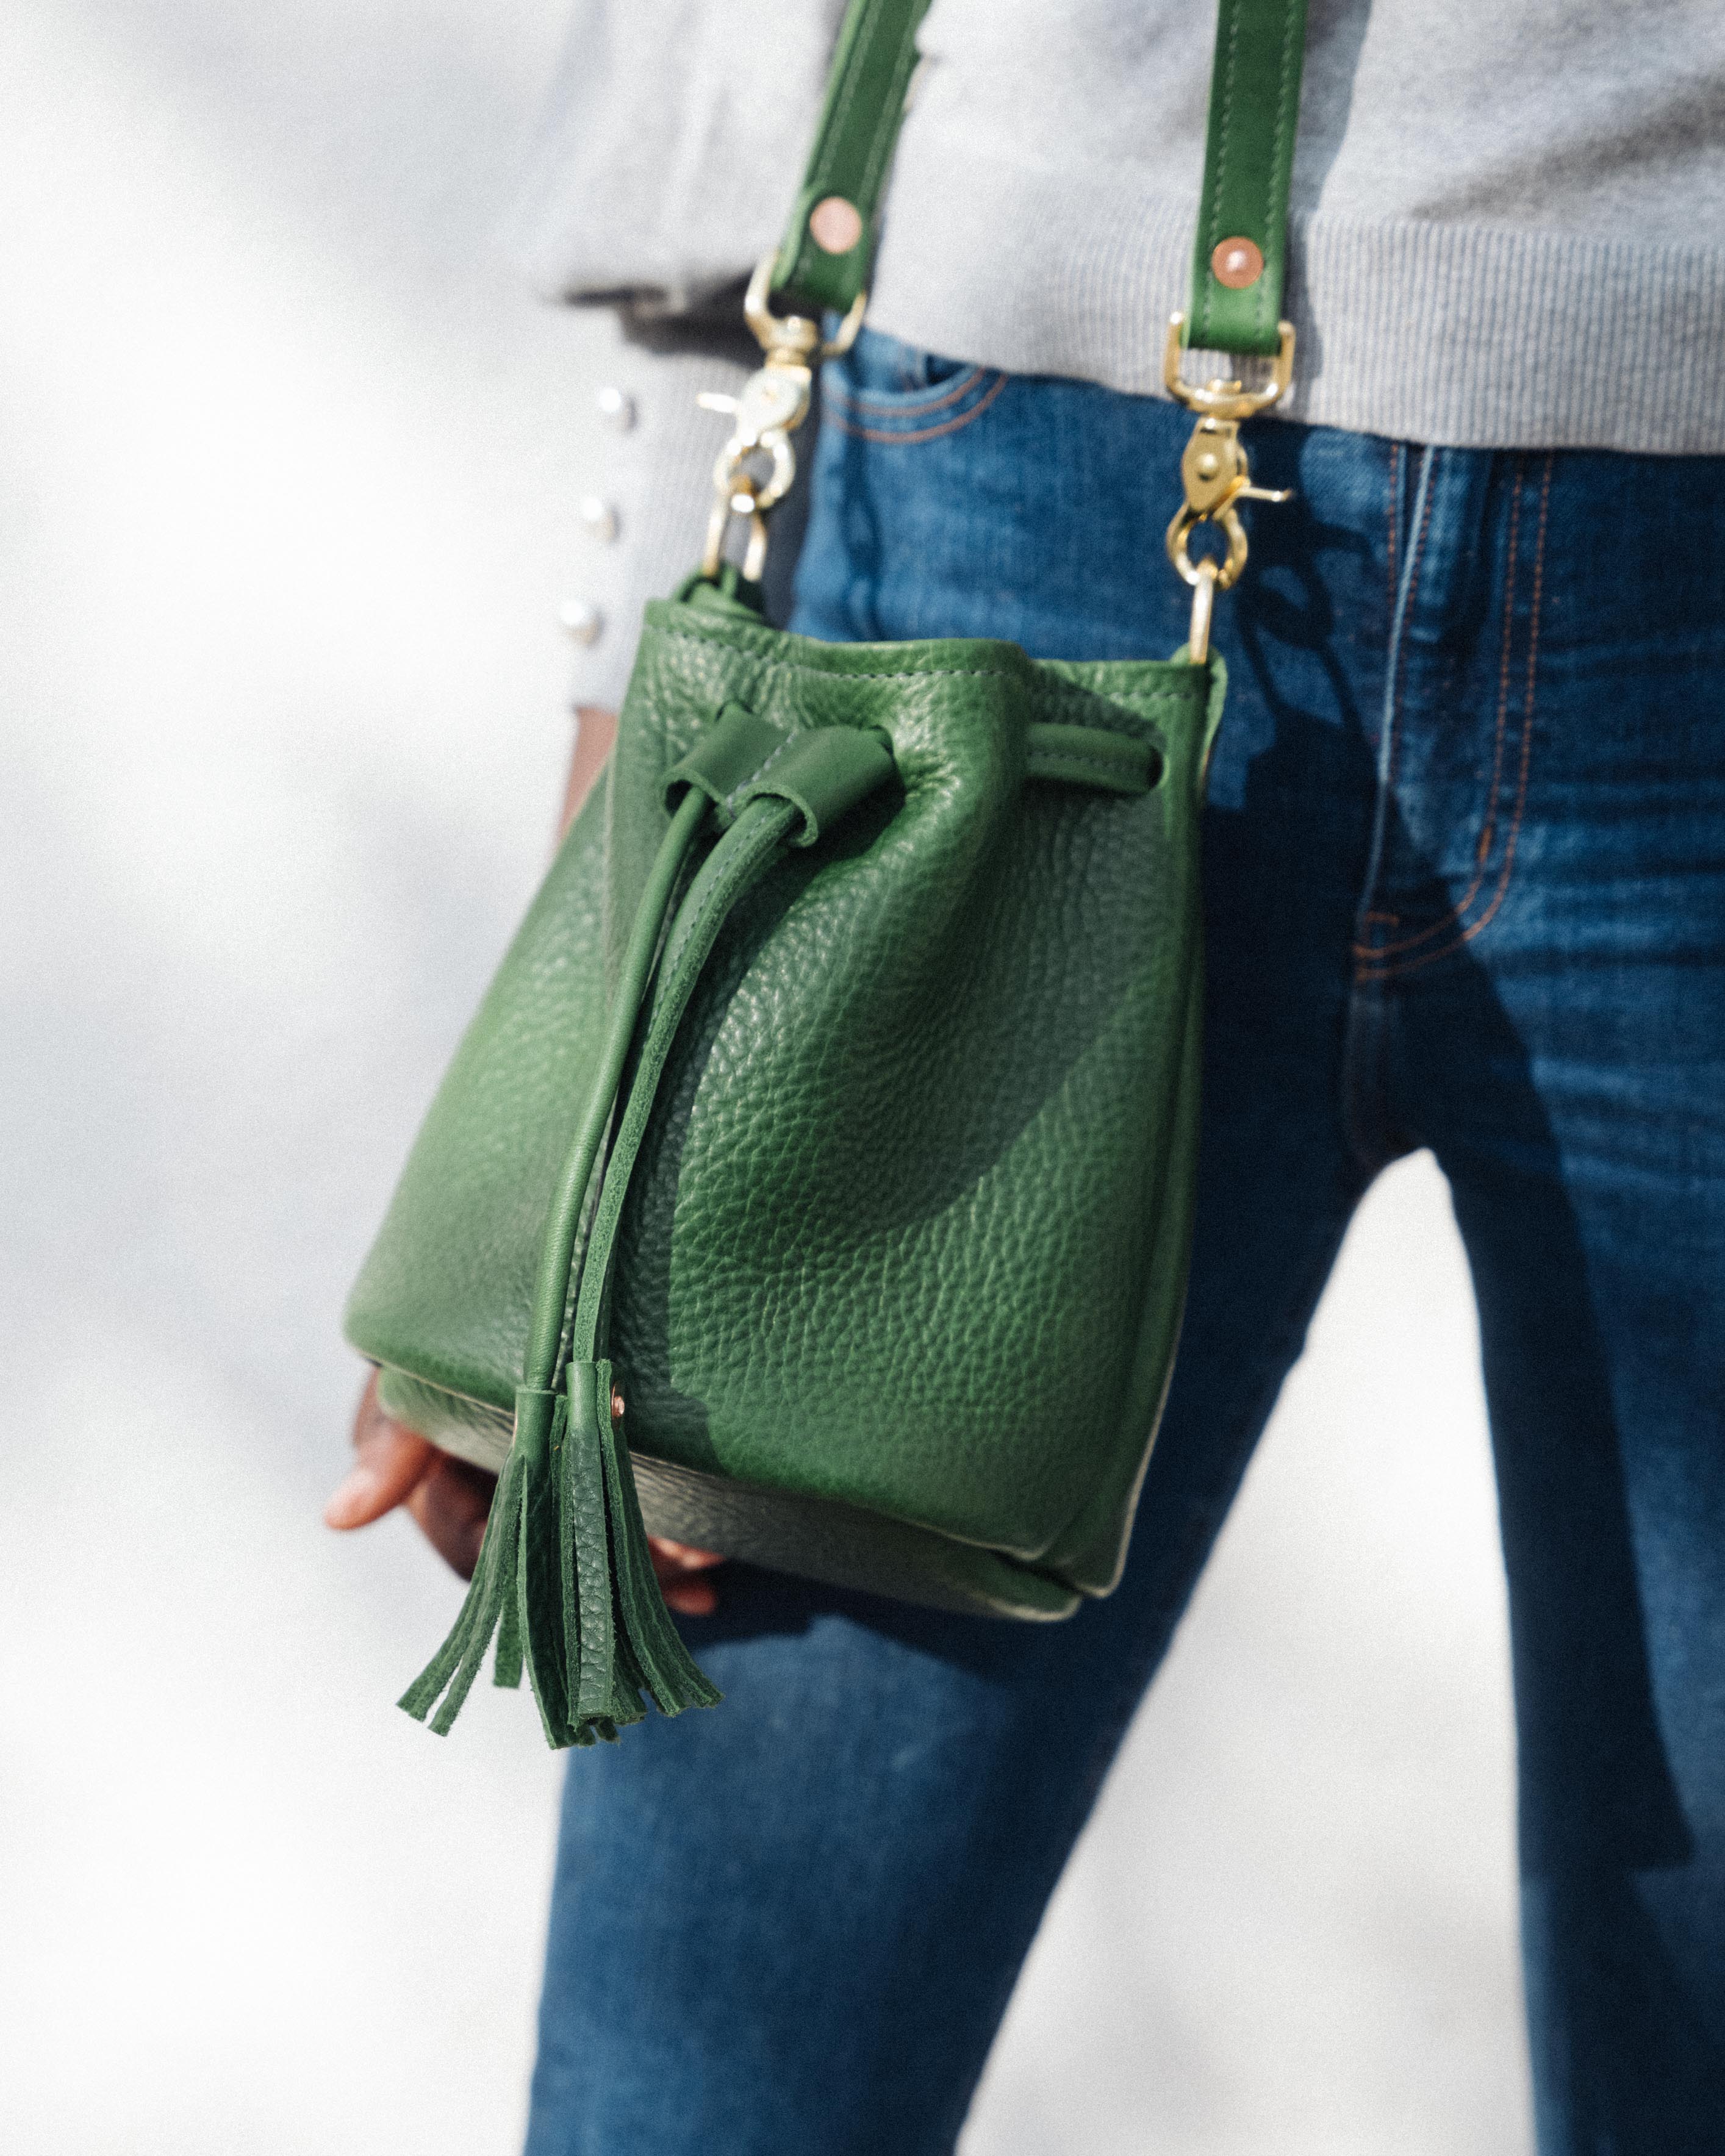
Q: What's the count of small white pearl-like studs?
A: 3